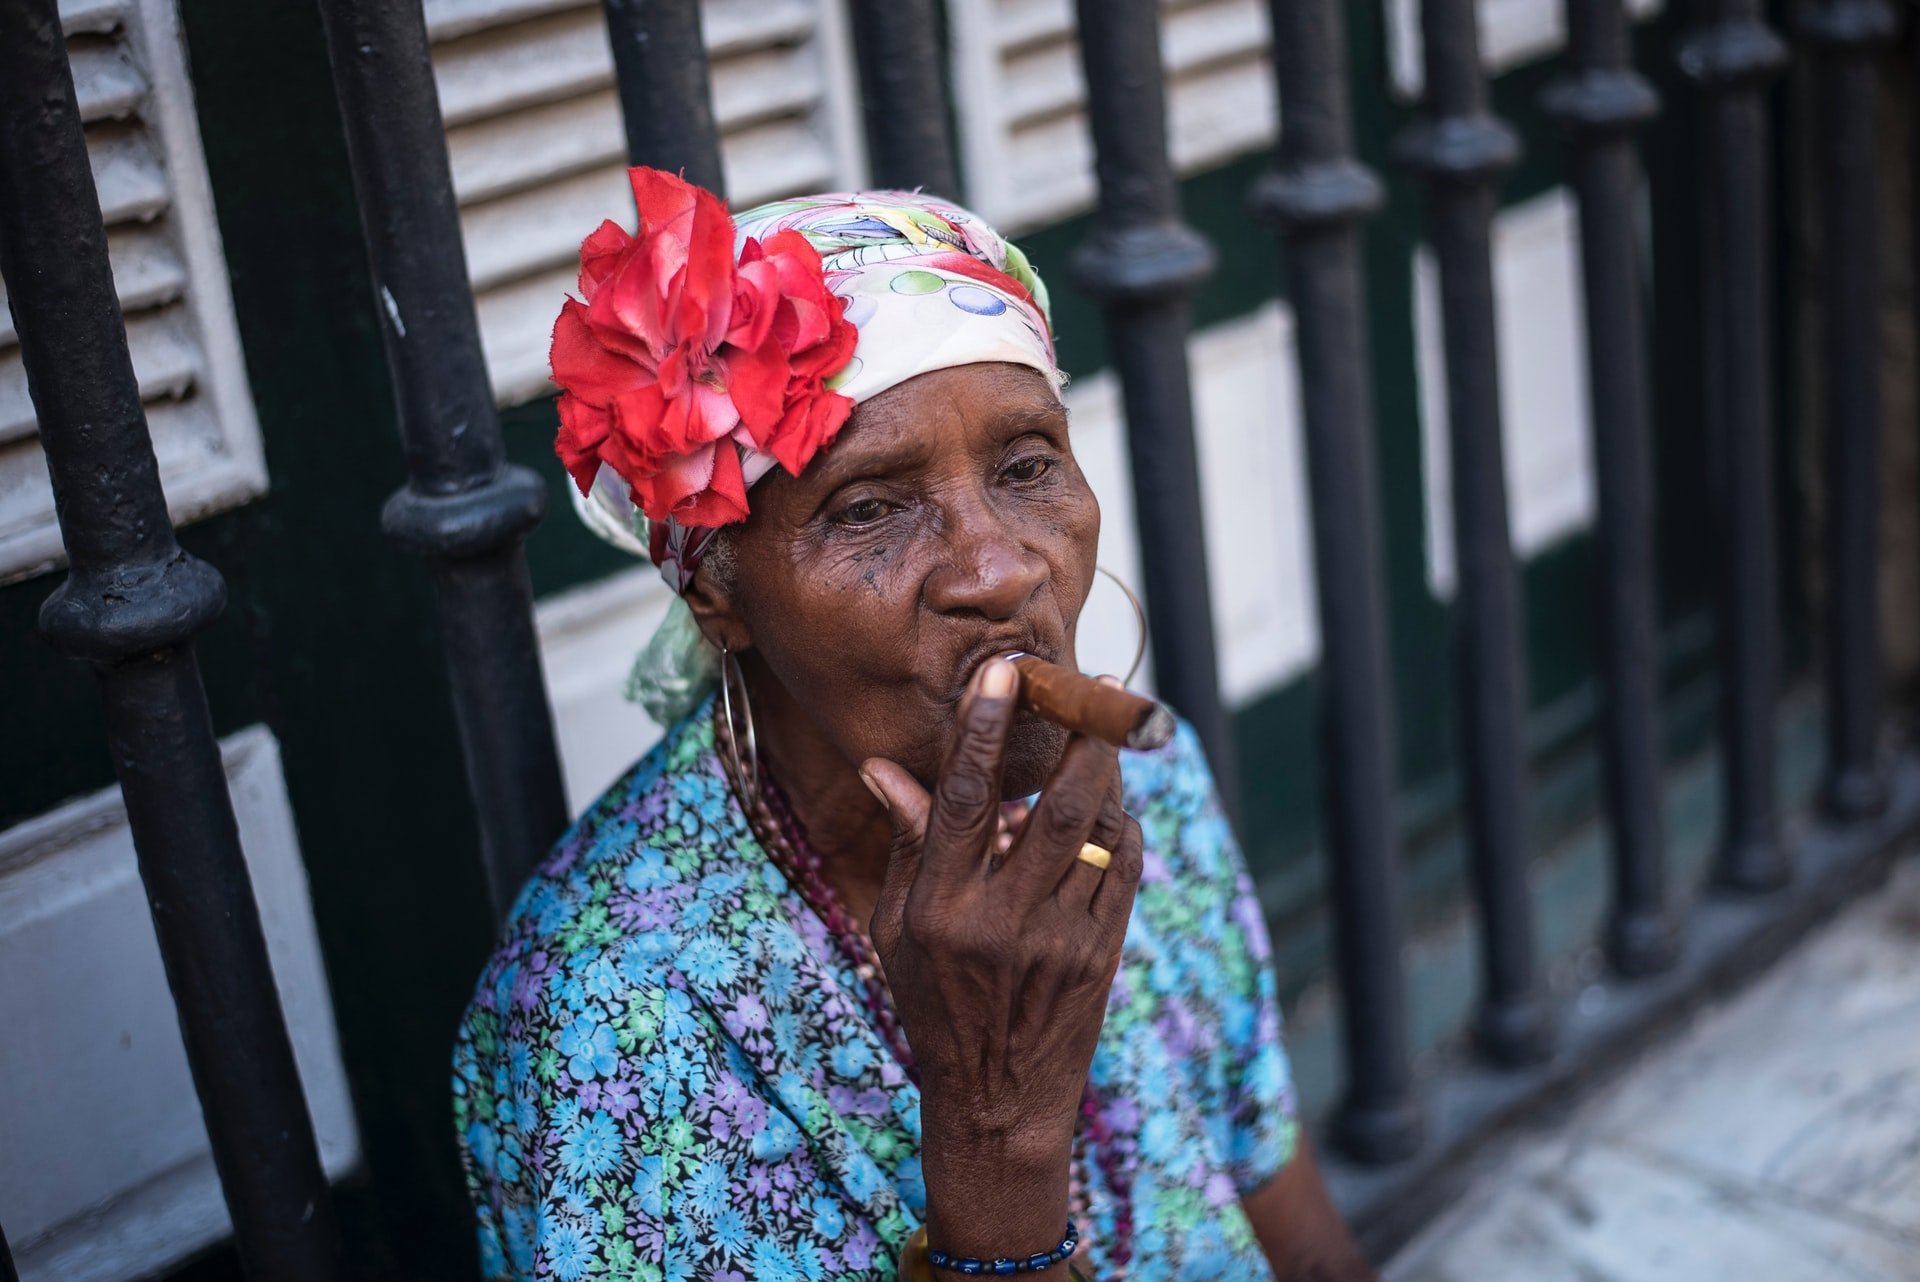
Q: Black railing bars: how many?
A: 10